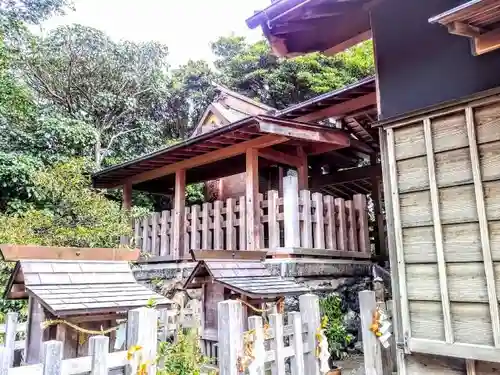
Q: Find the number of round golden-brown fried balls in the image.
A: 0